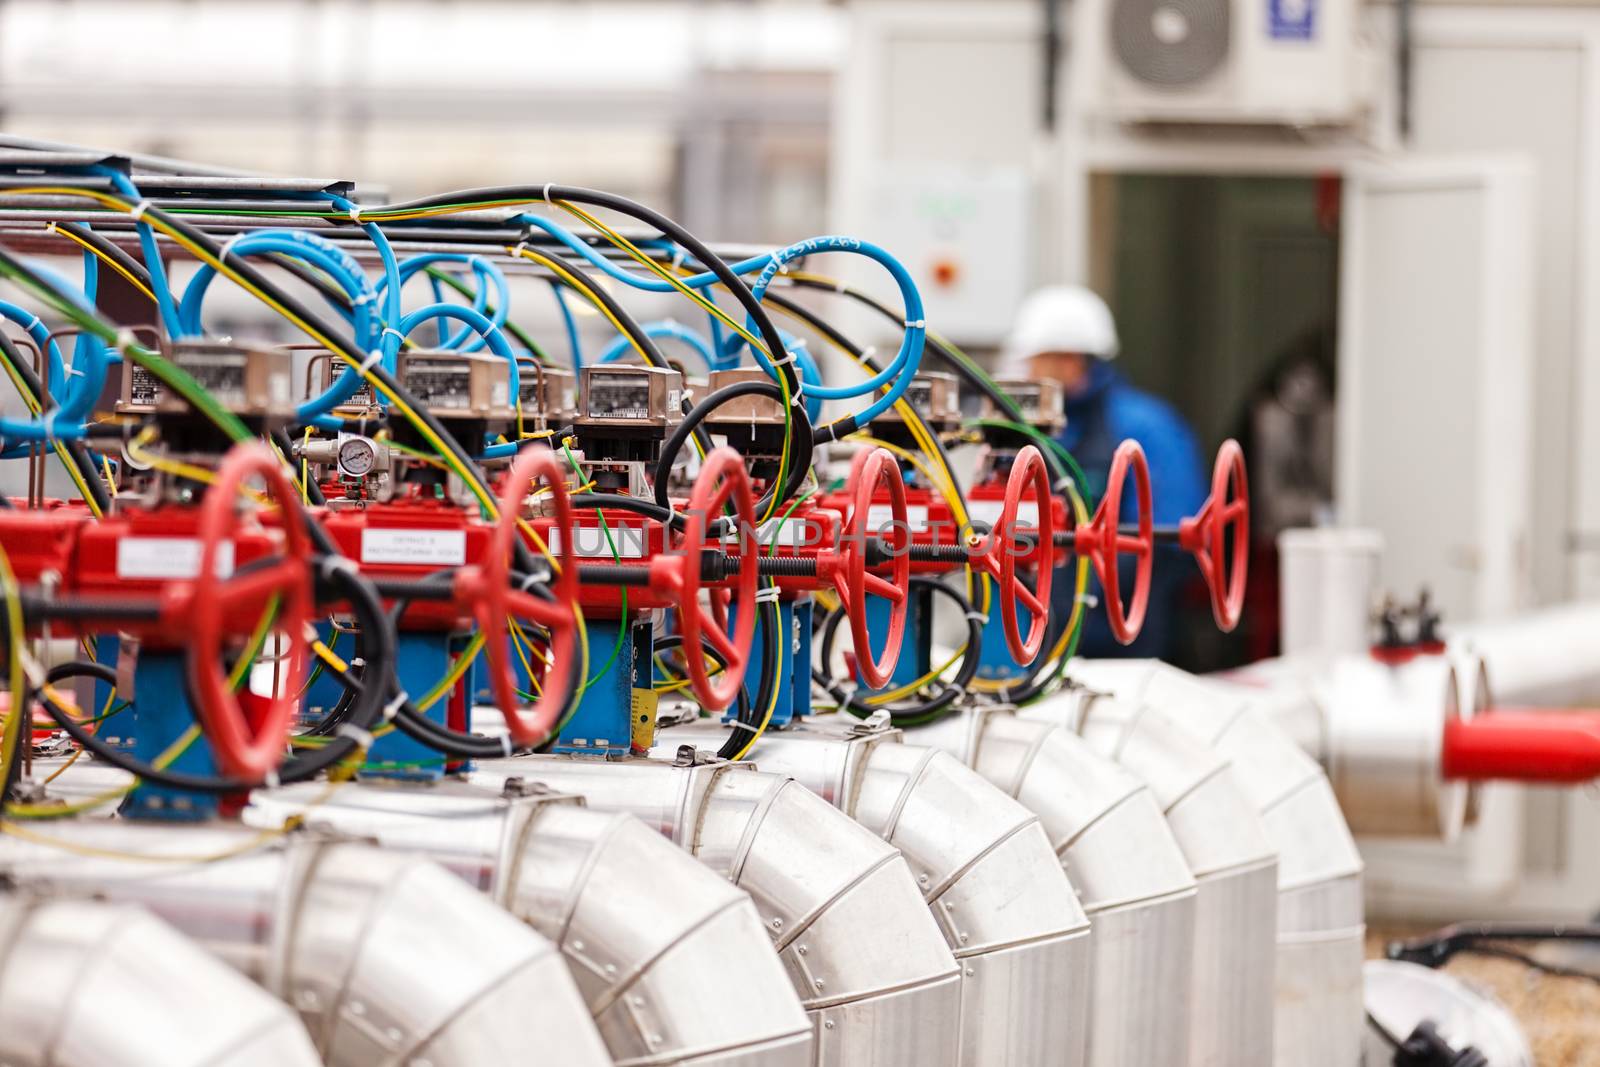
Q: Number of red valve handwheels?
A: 7